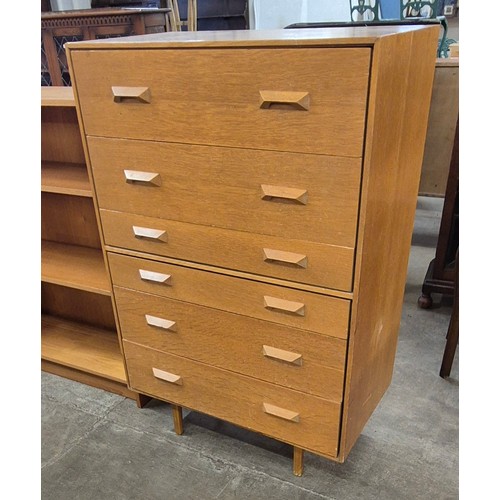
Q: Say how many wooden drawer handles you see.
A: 12